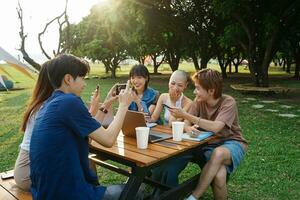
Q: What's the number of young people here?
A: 5